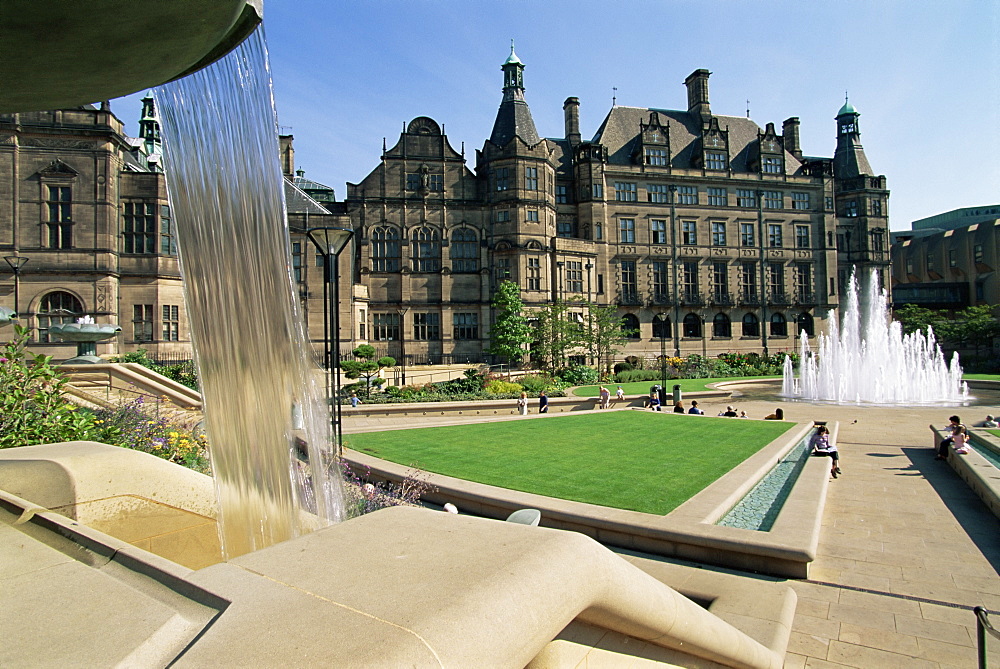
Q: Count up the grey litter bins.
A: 2